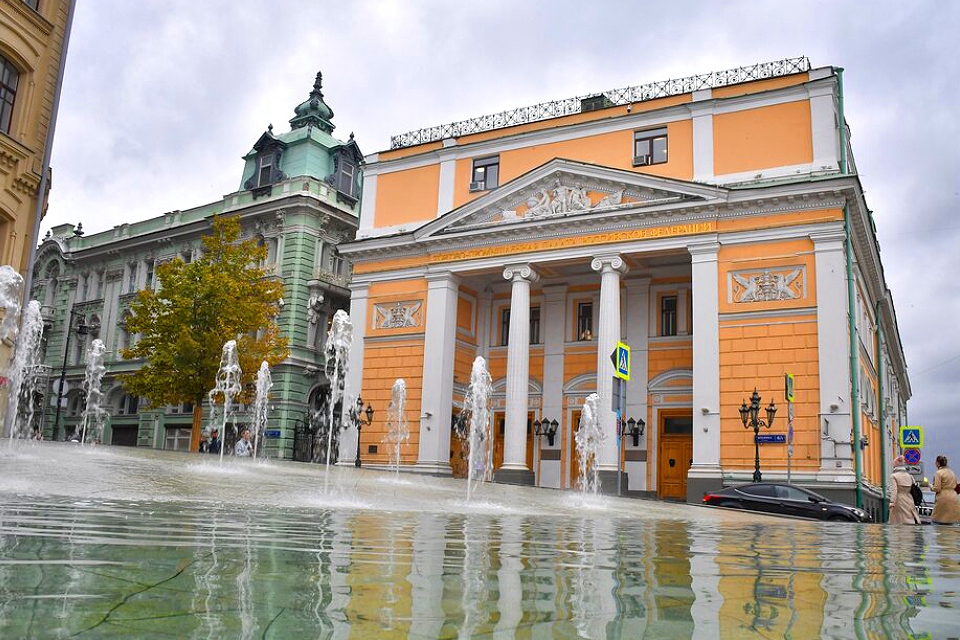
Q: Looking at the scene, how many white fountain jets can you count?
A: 9